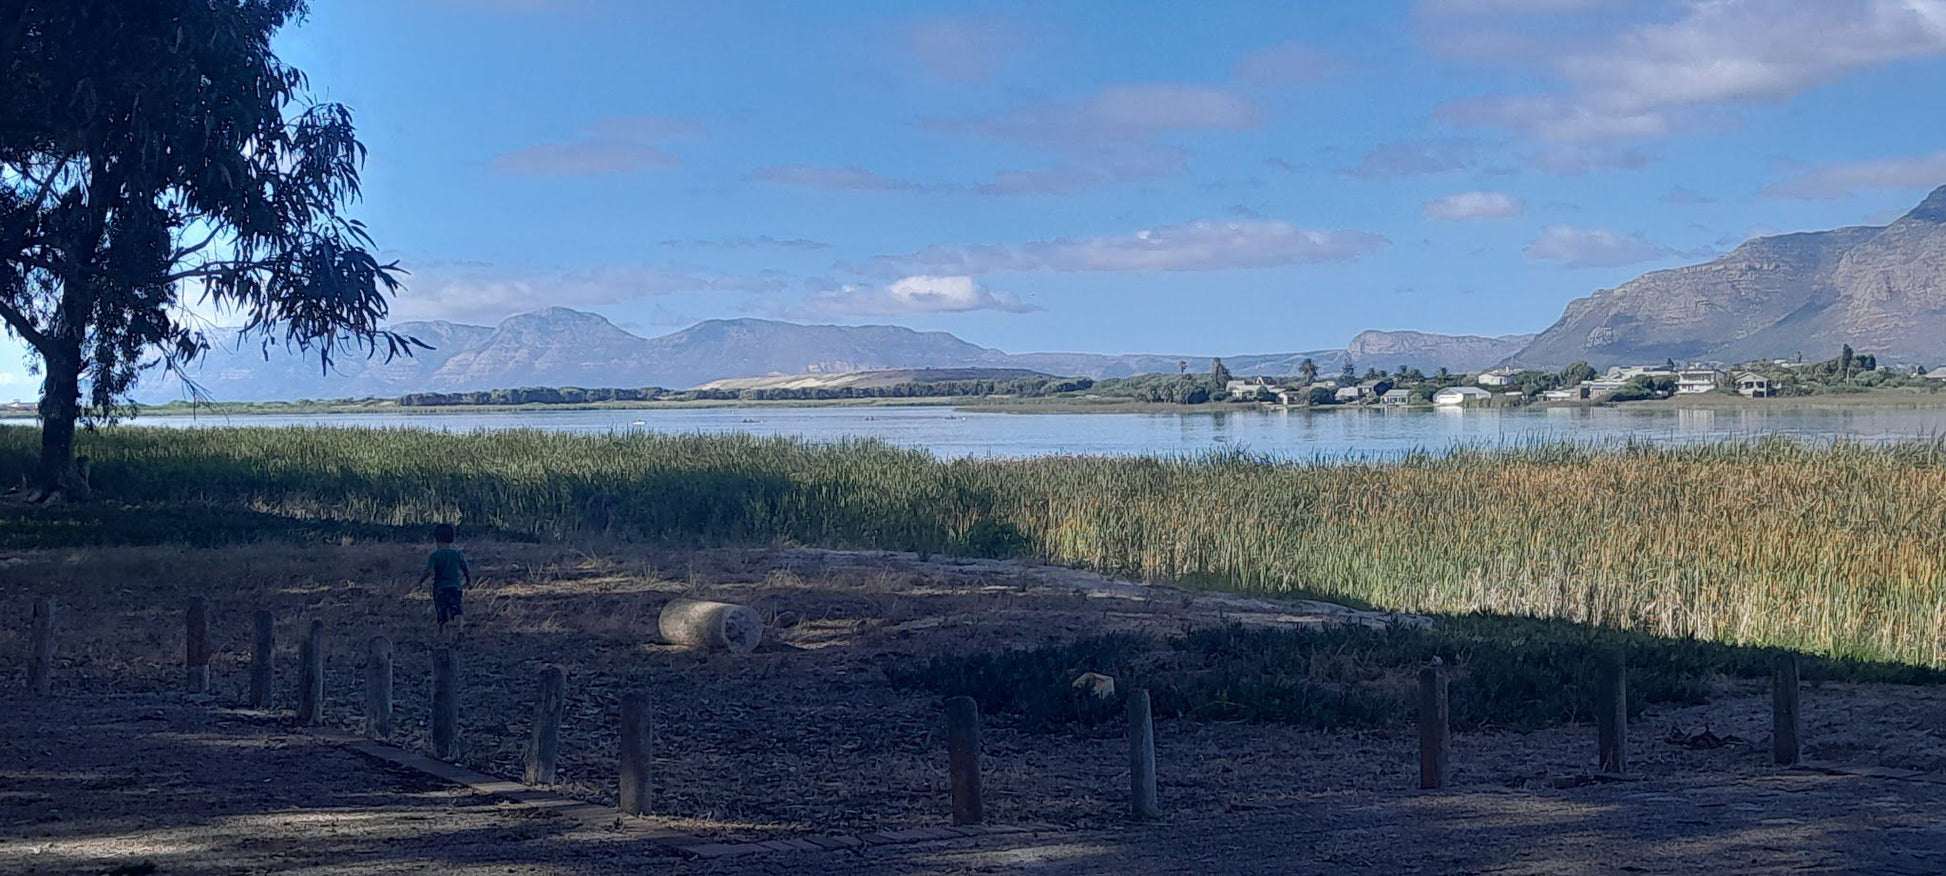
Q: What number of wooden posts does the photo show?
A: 13